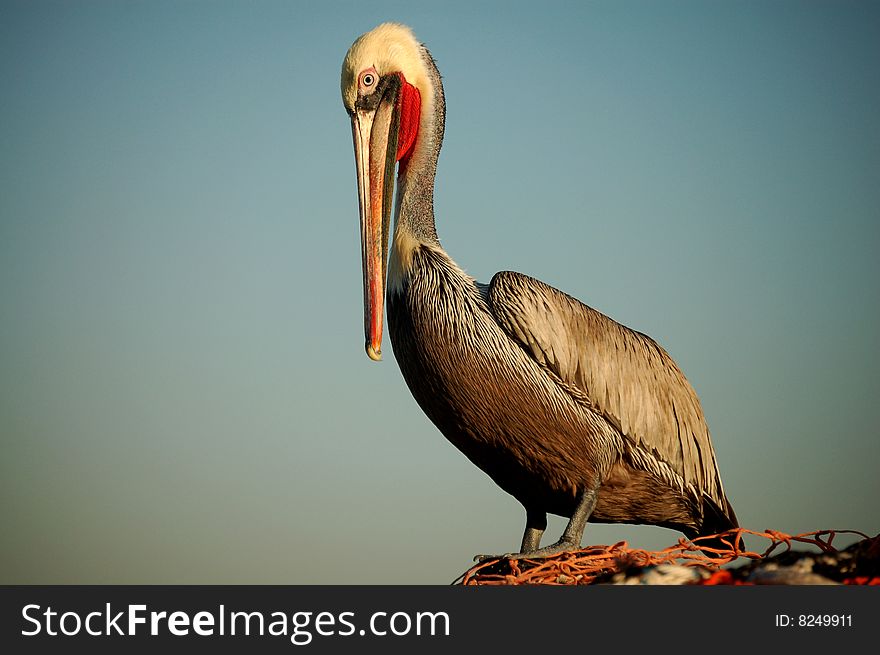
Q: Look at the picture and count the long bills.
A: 1